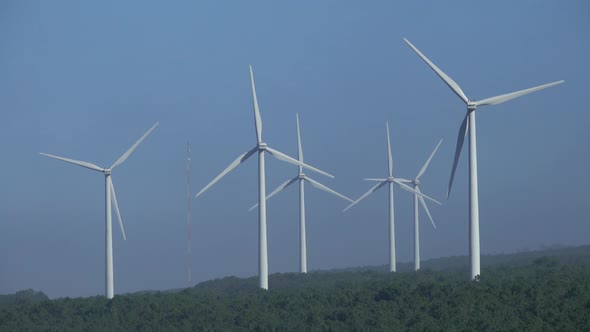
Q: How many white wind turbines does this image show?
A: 6